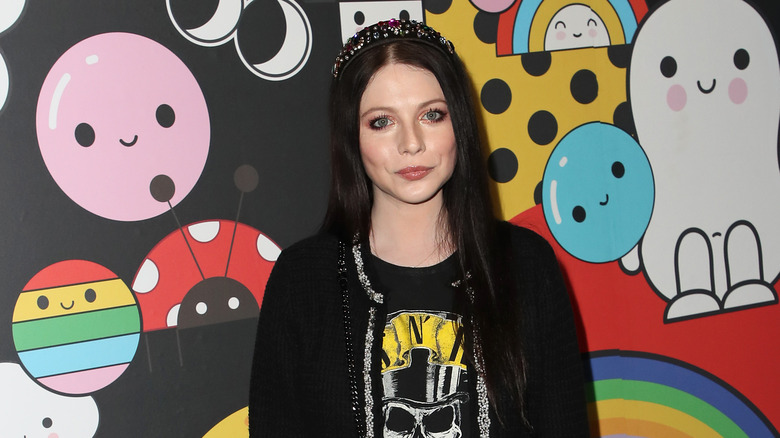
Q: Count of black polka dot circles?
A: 10